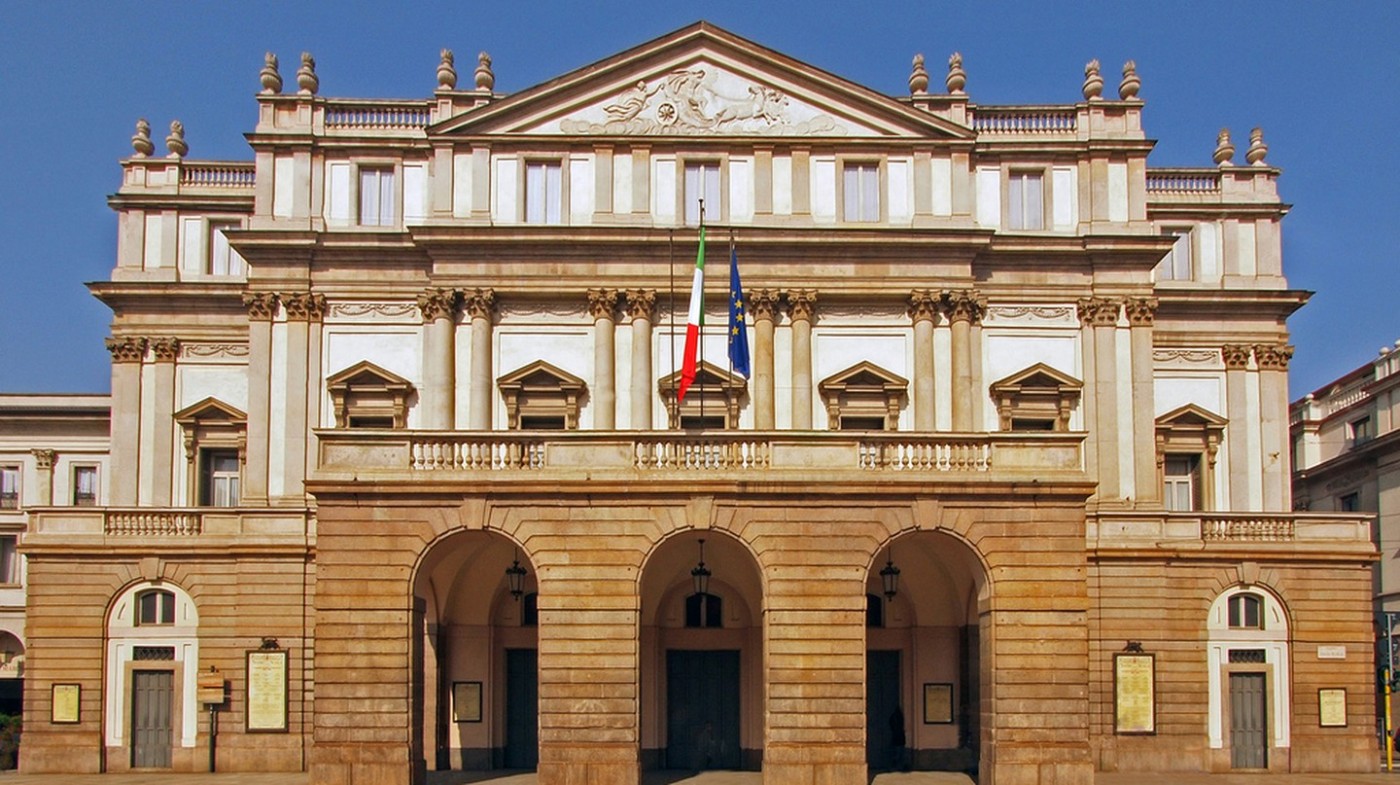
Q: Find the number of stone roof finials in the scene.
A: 12